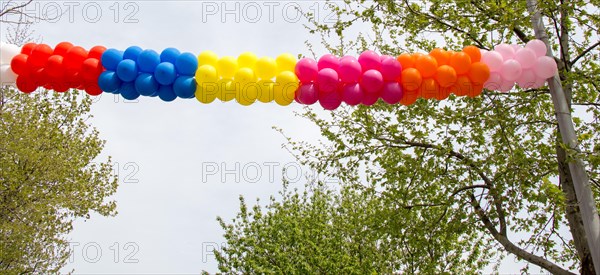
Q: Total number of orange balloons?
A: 15